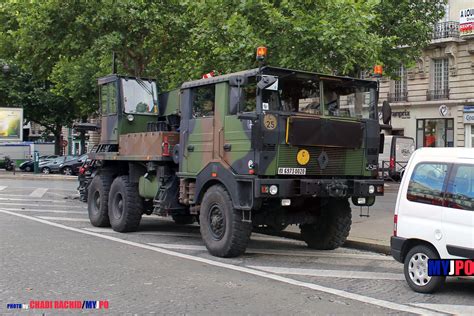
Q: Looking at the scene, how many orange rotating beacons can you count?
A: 2